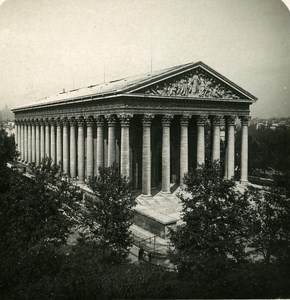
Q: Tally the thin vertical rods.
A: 3